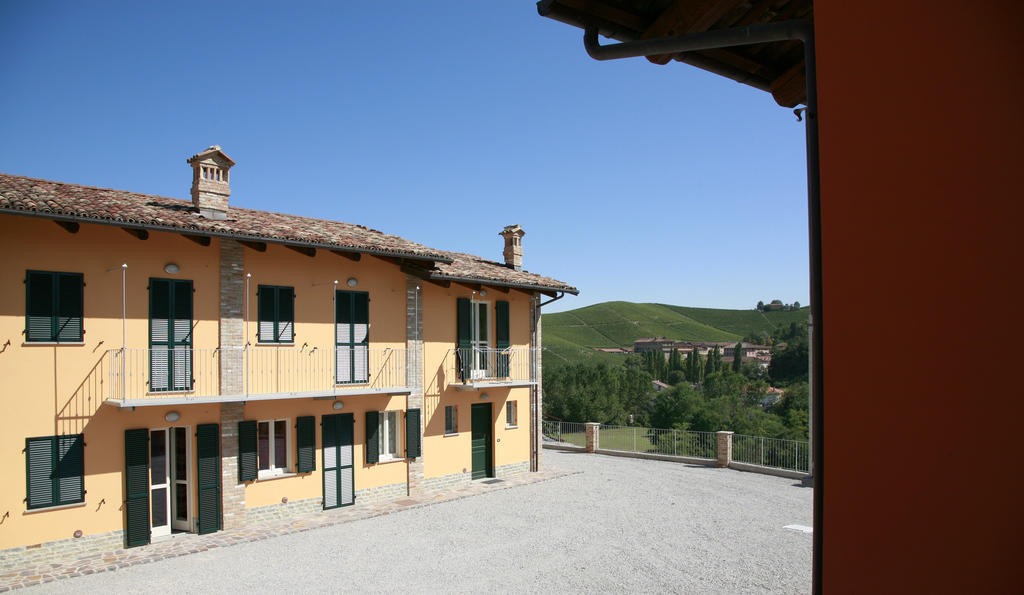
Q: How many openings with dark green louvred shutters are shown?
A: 10